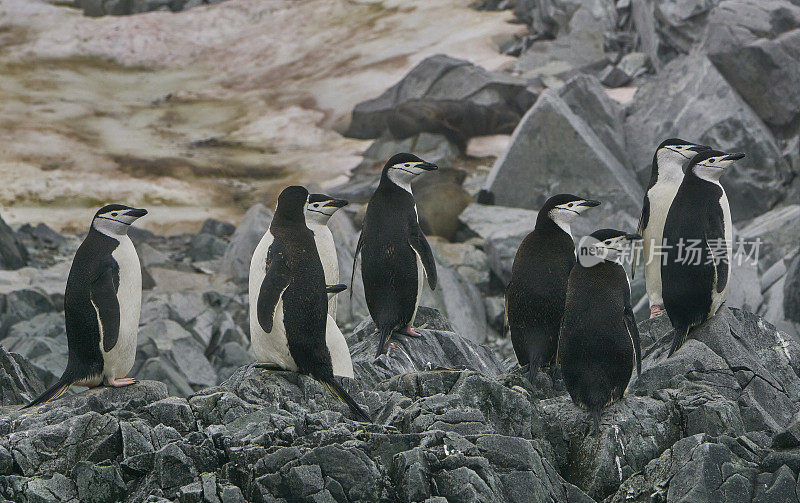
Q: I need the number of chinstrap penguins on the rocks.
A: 8